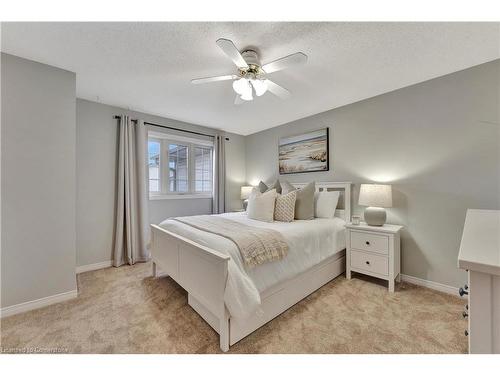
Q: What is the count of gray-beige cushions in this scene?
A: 2